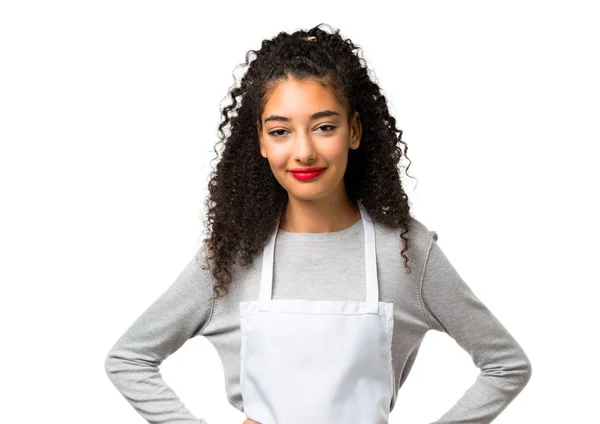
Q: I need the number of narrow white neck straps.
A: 2